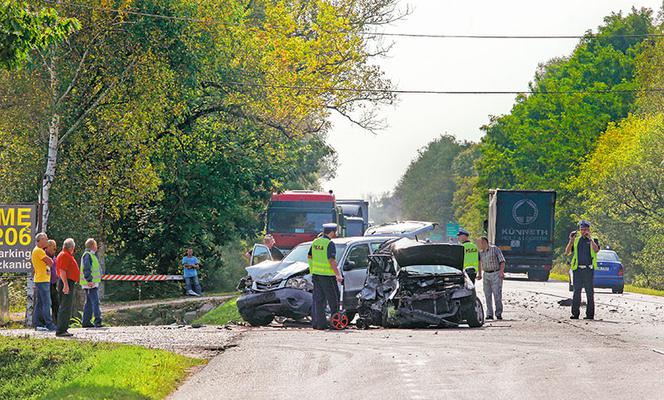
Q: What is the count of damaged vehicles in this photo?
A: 2